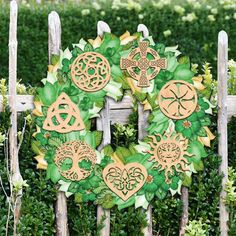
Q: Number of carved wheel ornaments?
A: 1